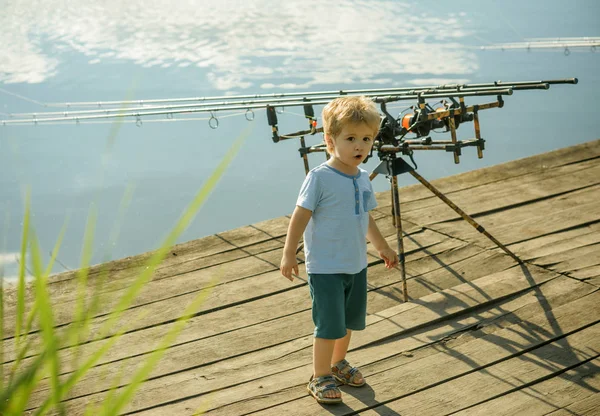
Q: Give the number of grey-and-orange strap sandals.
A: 2